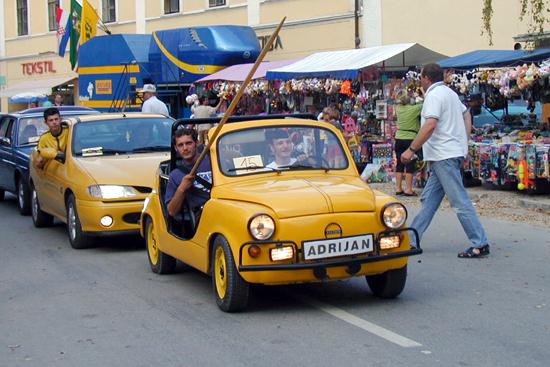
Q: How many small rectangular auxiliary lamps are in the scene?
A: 2